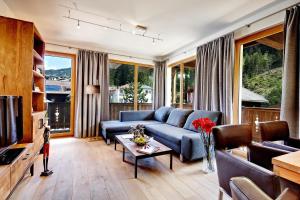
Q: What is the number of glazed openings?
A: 4